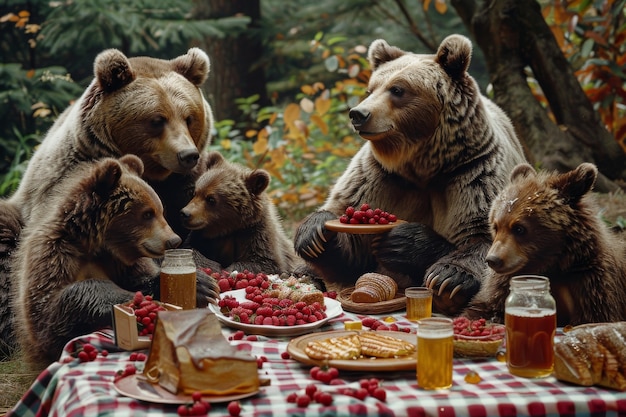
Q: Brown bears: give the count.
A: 5